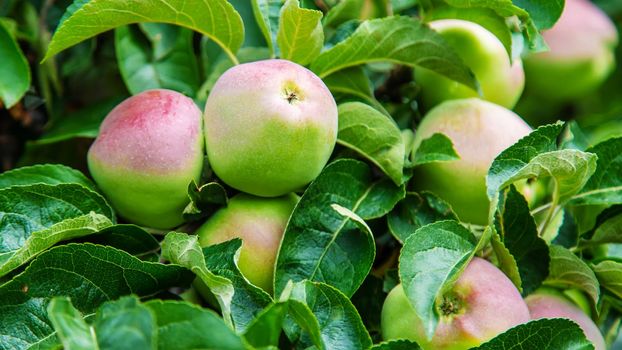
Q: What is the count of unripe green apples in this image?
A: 8